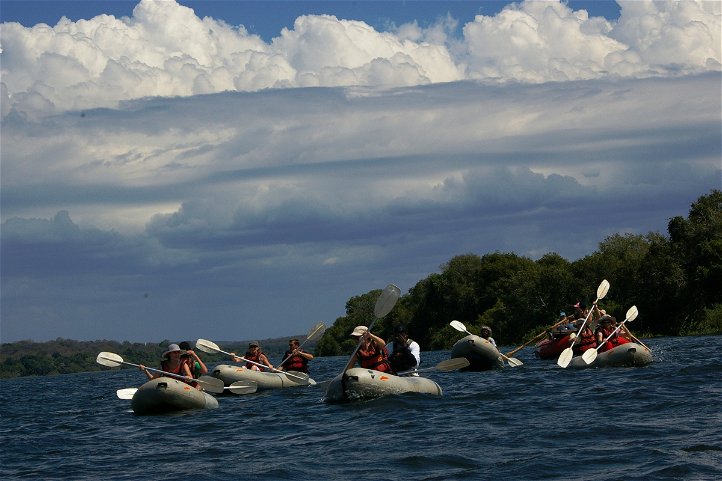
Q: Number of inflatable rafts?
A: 6